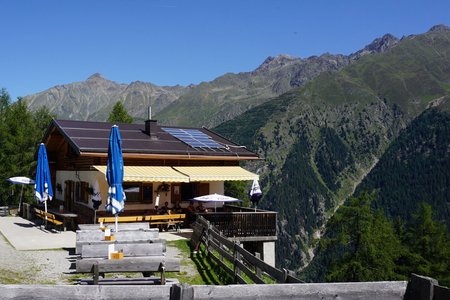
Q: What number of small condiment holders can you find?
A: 3